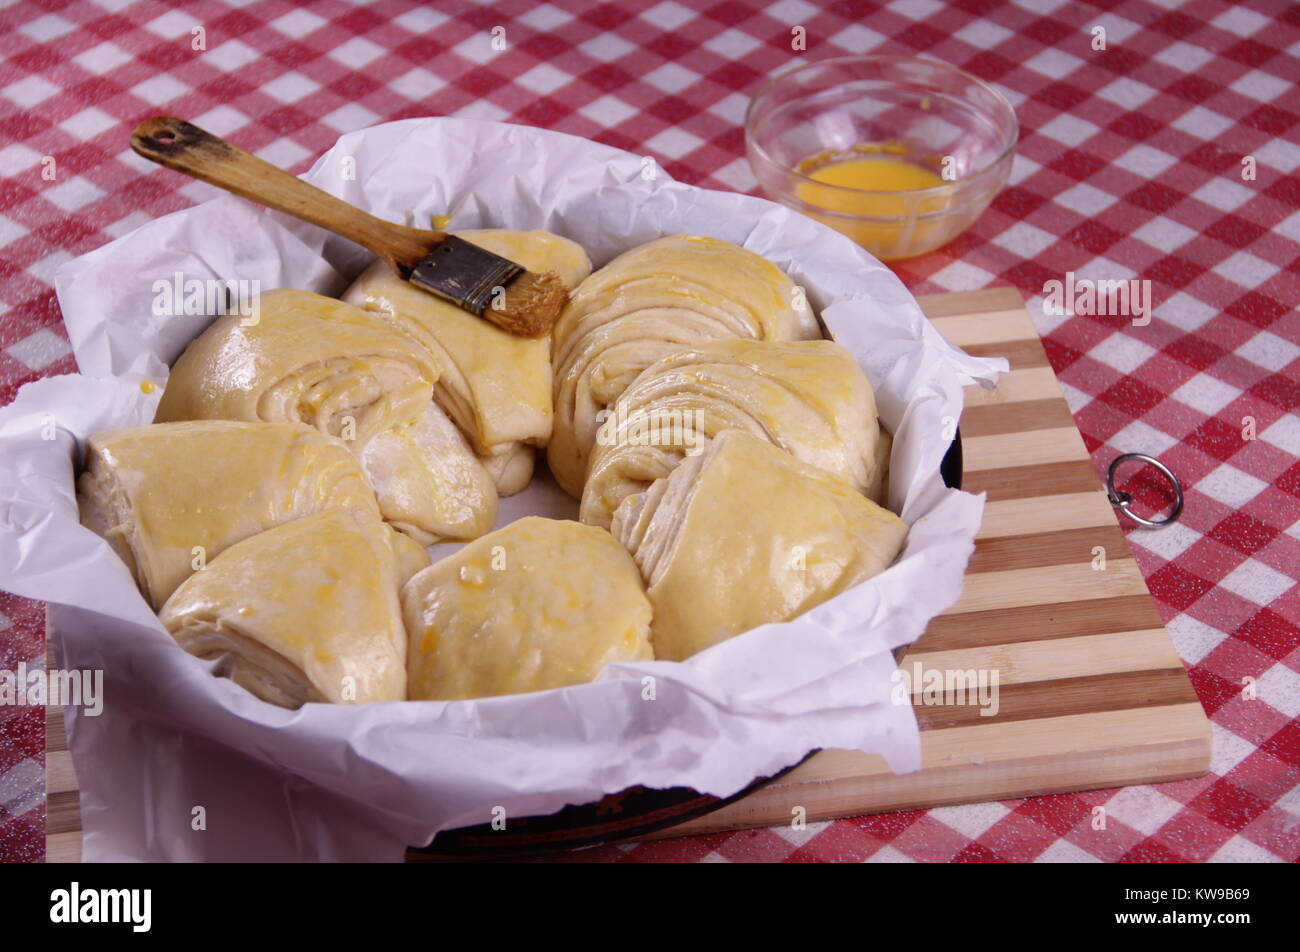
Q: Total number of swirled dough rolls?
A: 8